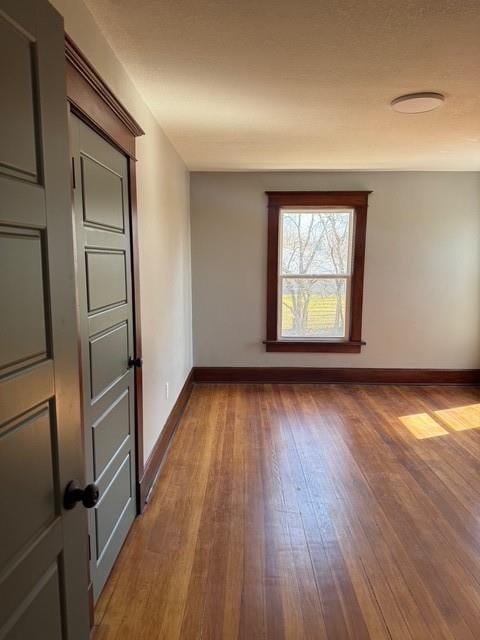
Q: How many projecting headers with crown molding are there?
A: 2